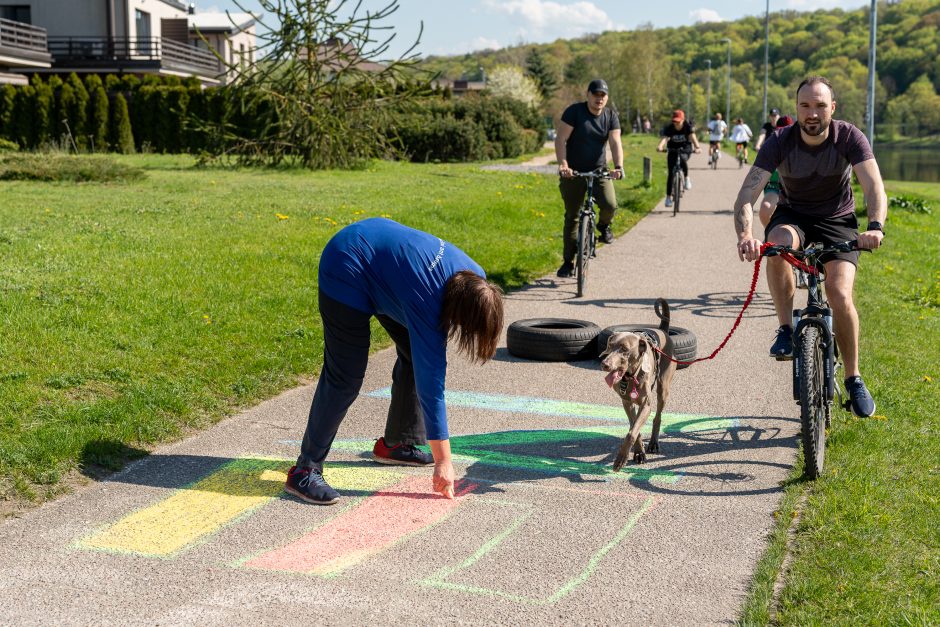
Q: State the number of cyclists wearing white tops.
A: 2